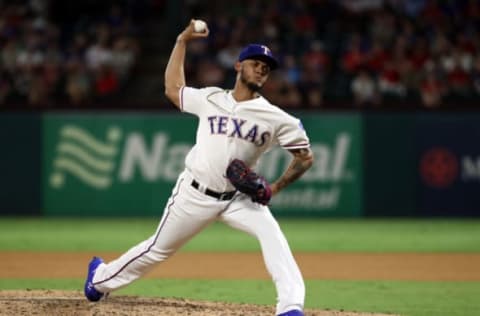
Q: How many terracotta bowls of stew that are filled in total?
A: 0